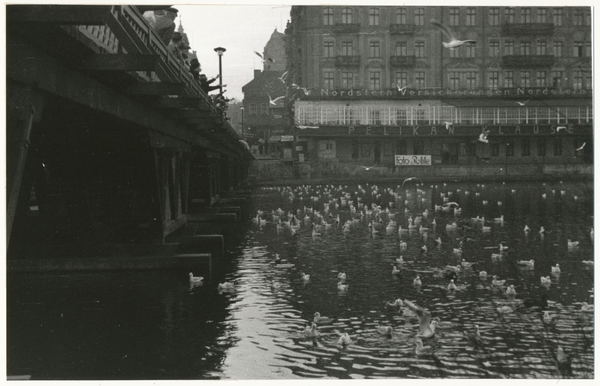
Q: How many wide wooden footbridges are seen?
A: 1